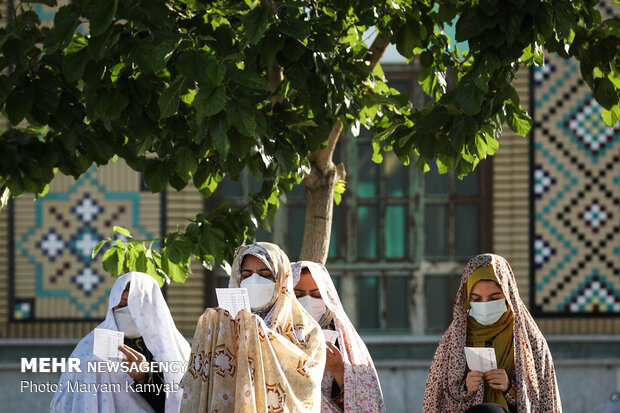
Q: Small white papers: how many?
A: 4